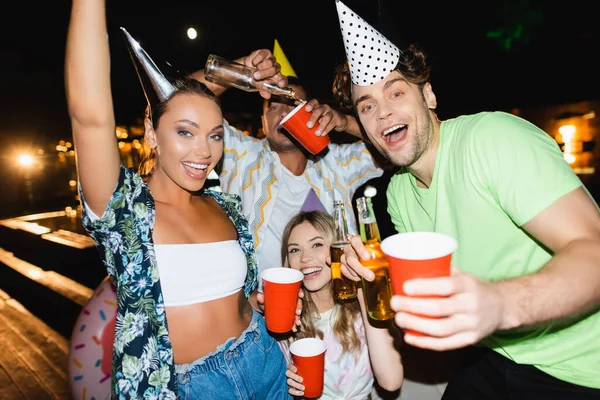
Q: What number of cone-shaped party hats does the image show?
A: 4